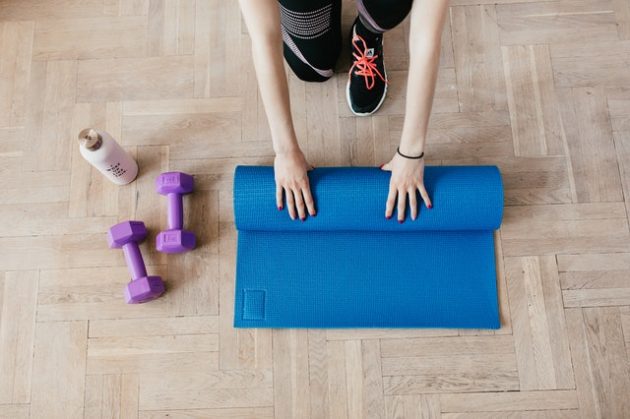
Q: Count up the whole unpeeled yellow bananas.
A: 0